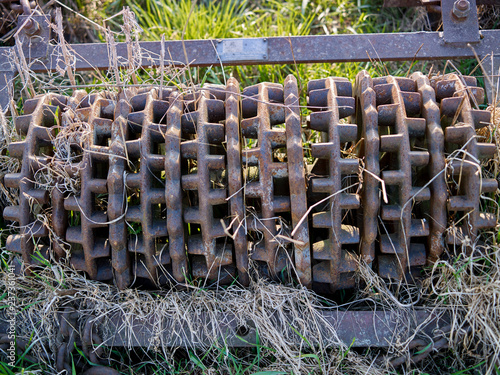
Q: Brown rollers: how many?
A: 15